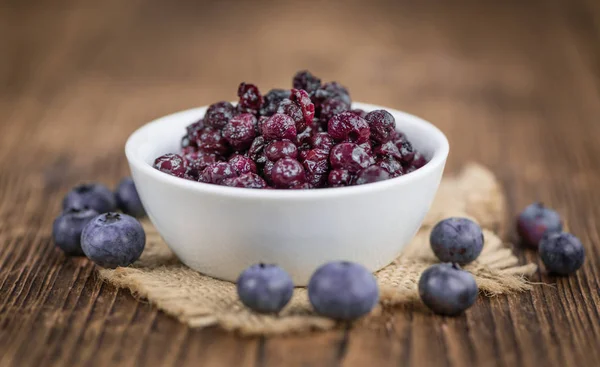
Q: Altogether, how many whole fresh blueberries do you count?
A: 10